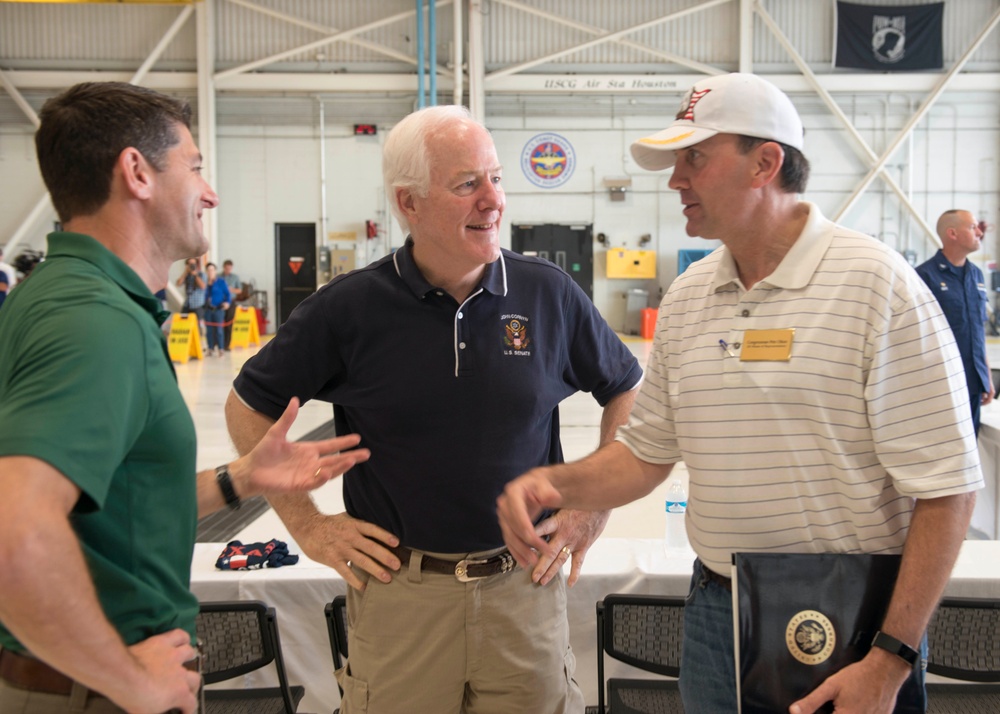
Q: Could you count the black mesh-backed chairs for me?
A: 4